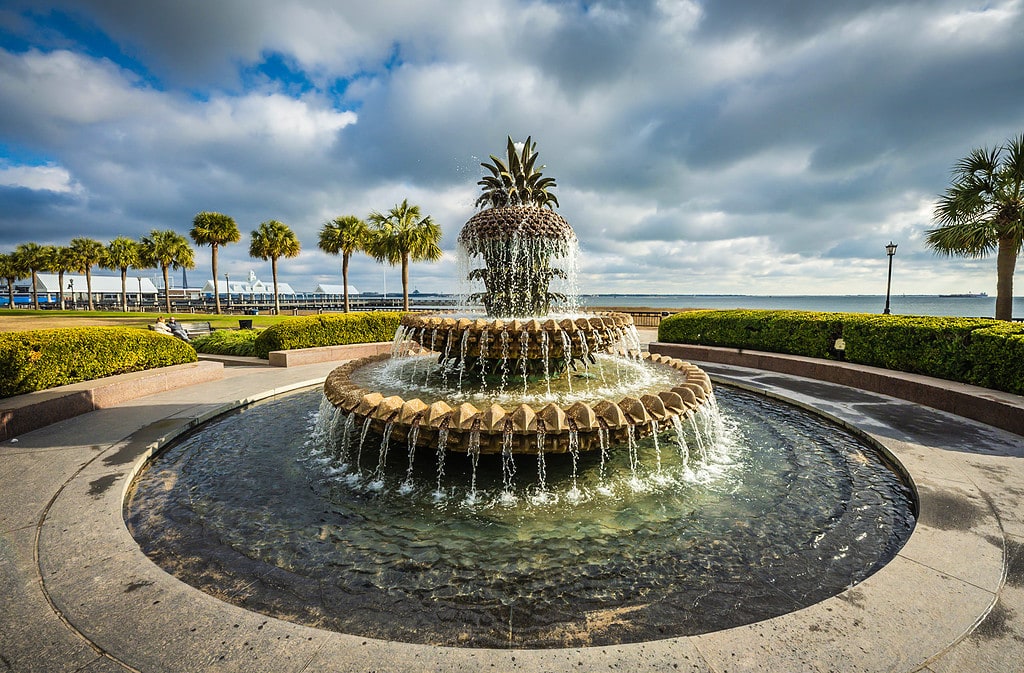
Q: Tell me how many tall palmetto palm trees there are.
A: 11